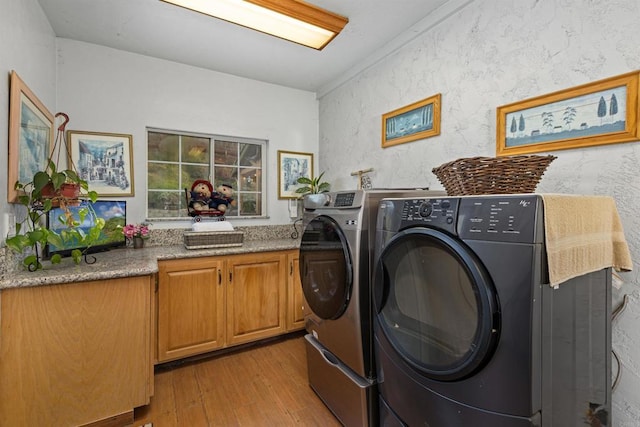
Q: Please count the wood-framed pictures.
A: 5